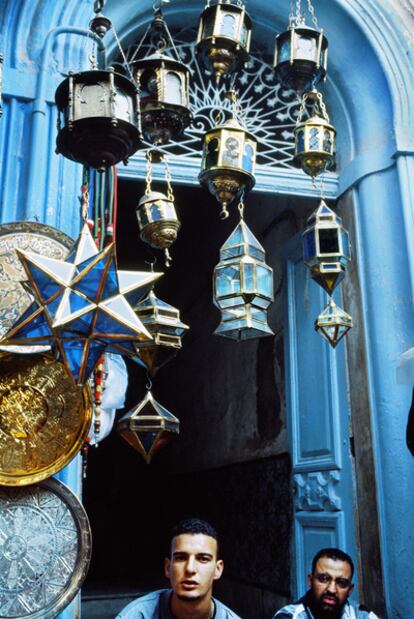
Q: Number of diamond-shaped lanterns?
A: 2